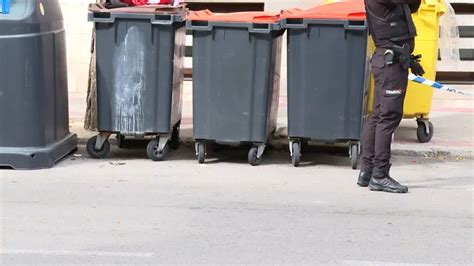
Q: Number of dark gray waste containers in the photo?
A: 4